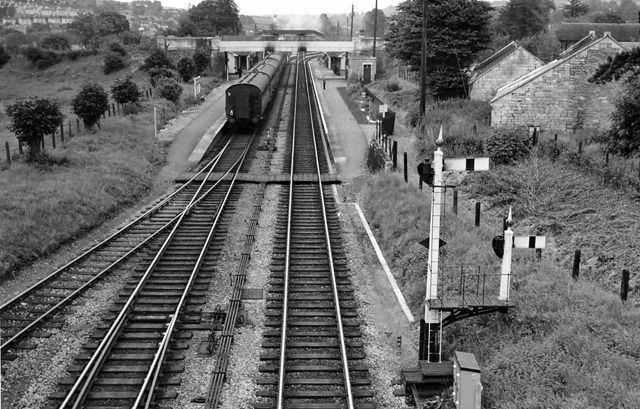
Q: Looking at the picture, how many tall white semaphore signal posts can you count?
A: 2